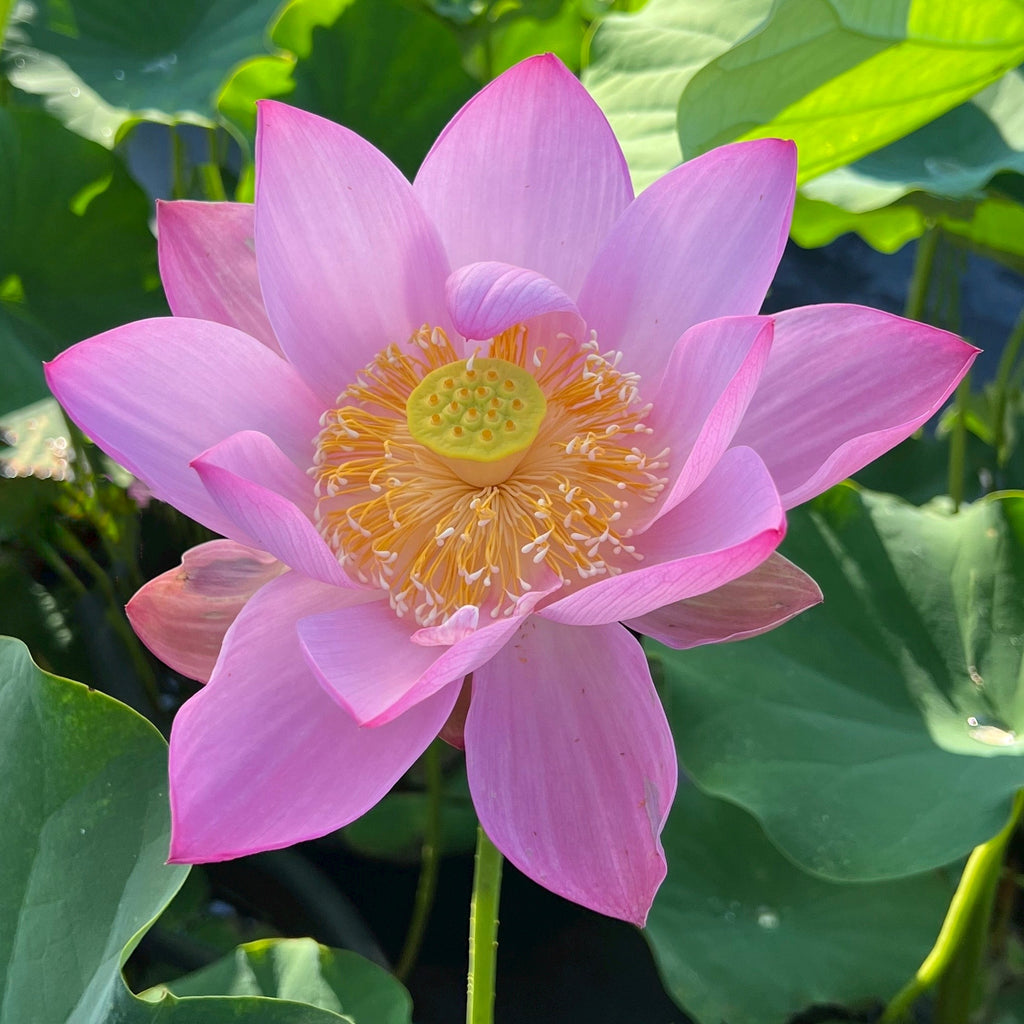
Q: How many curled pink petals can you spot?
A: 5